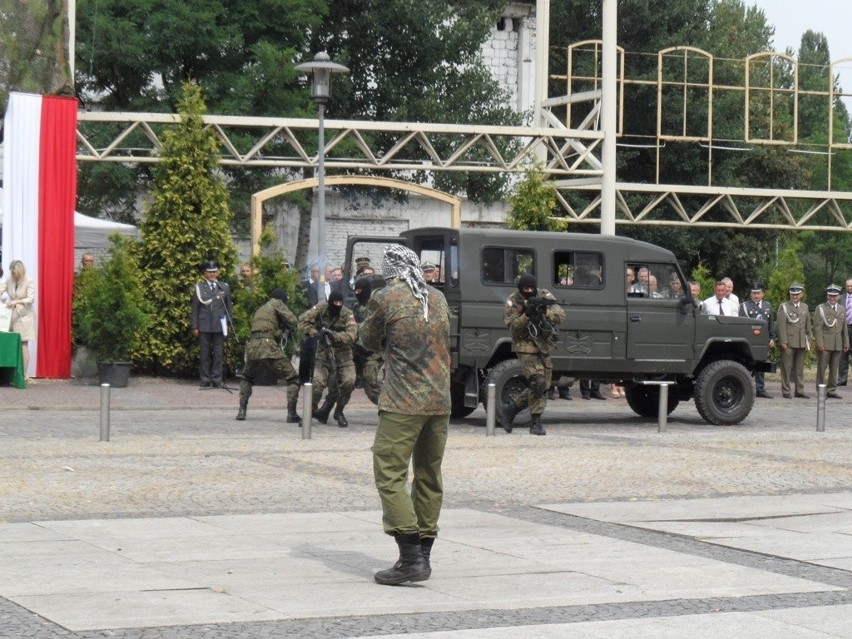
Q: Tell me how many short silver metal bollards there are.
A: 5